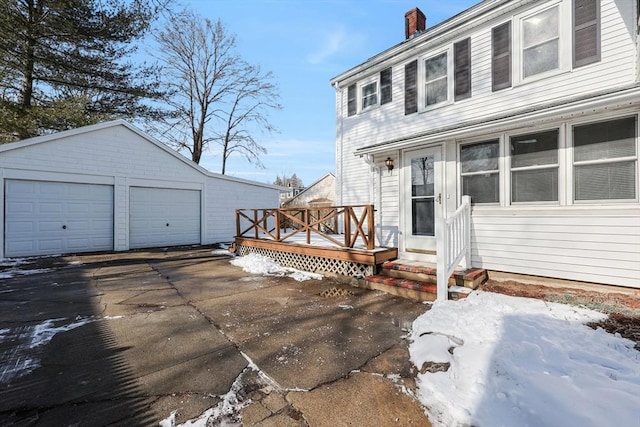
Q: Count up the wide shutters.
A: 2